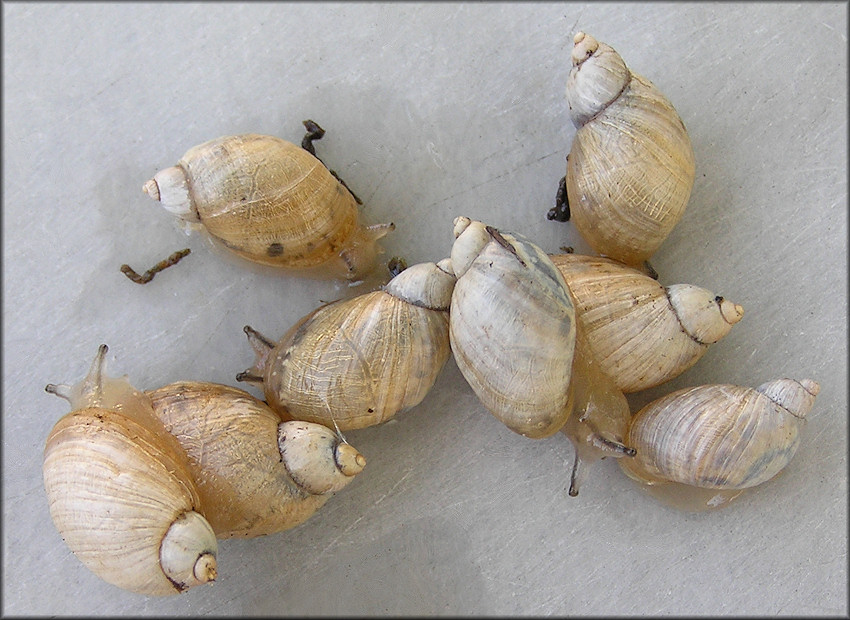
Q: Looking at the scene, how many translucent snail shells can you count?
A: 8